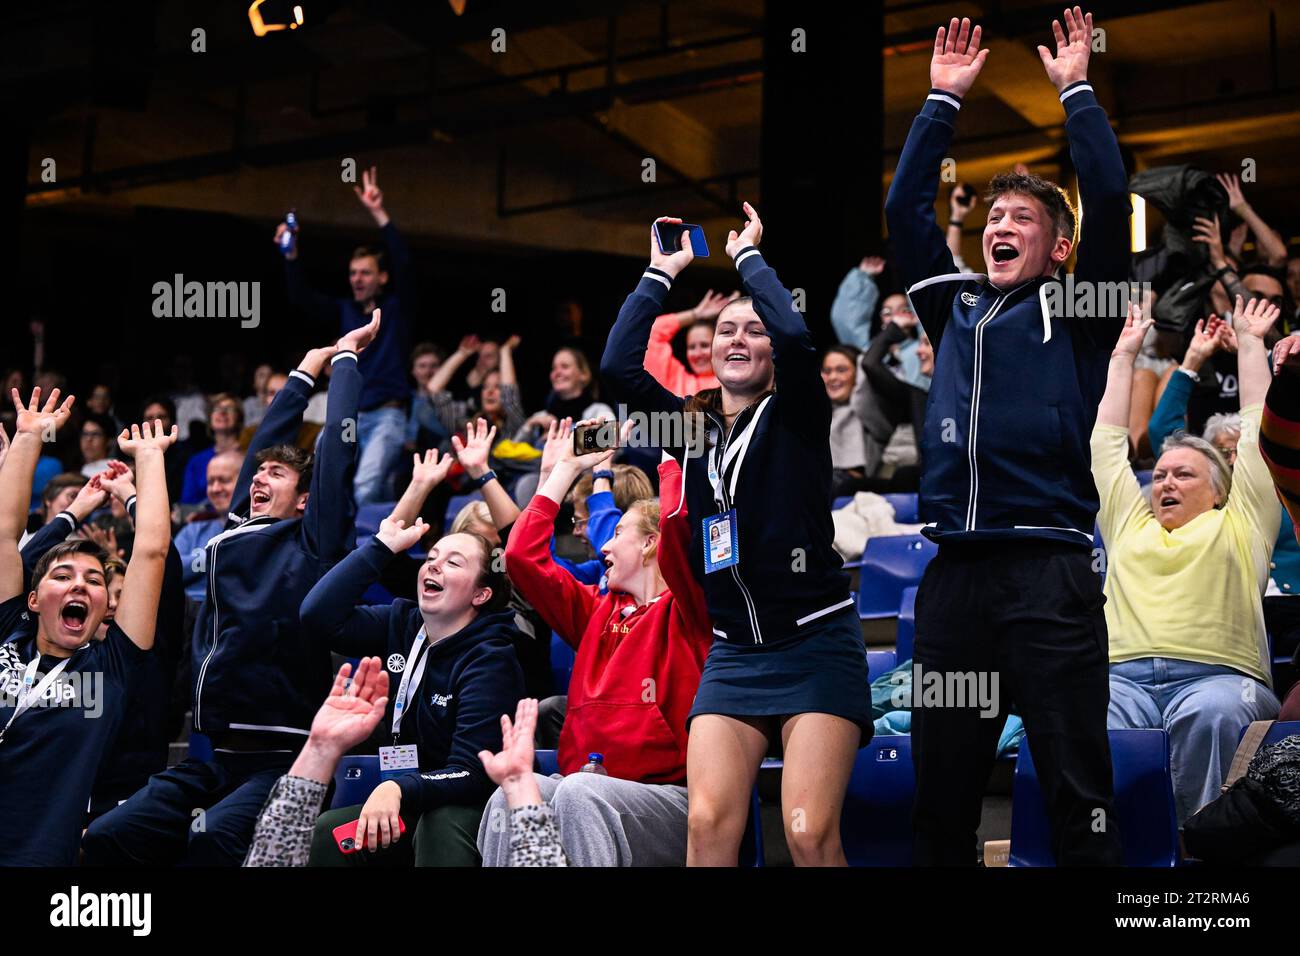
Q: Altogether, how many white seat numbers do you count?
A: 2